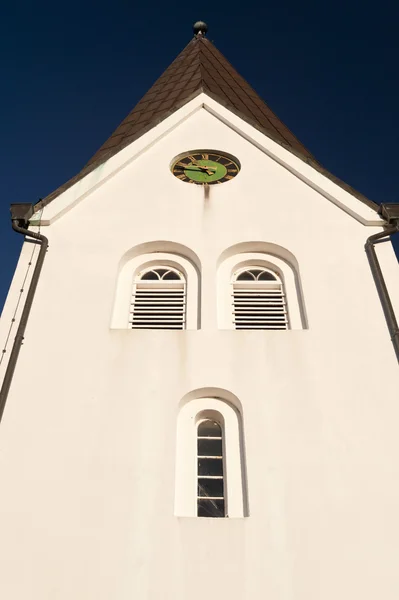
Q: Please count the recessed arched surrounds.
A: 3